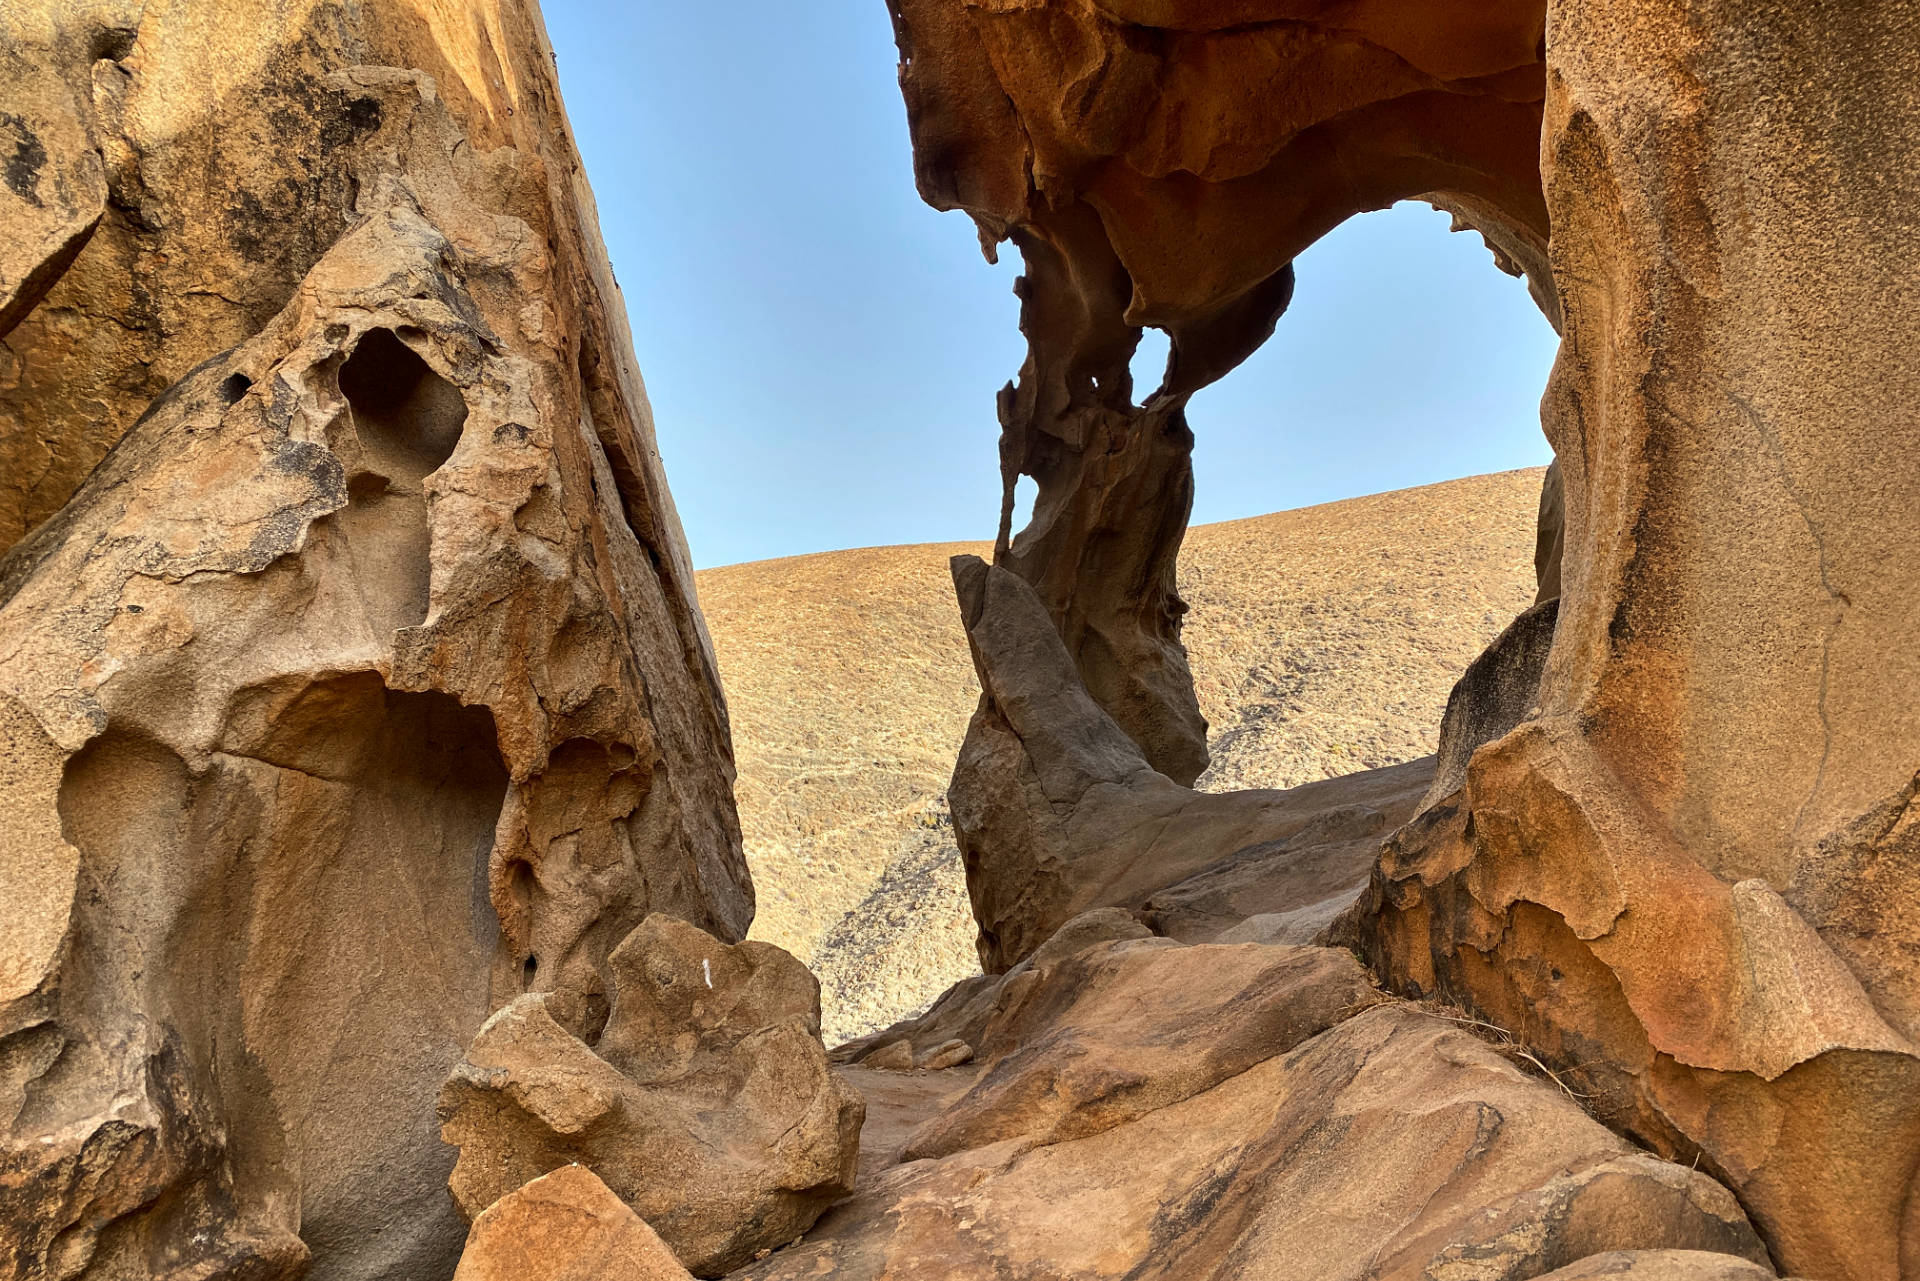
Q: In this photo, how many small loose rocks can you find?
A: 2